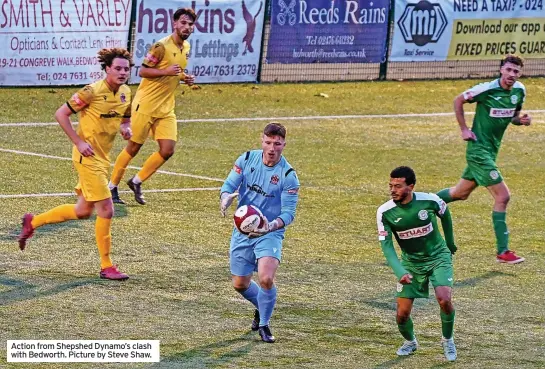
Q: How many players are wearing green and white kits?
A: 2